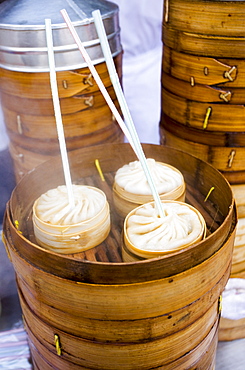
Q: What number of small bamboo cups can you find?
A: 3